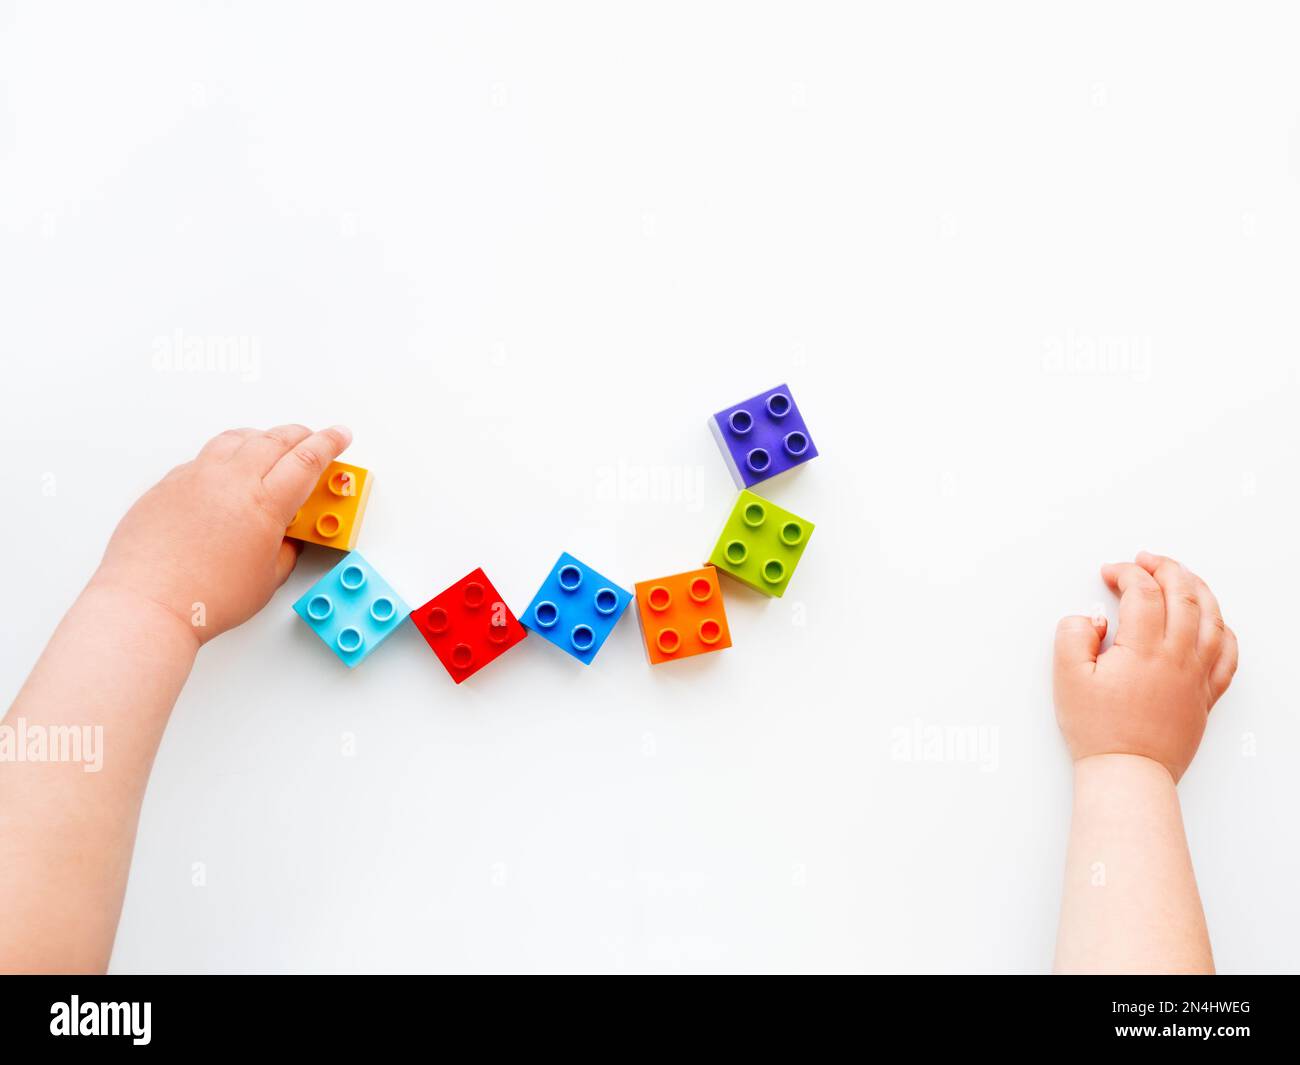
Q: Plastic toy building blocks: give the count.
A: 7